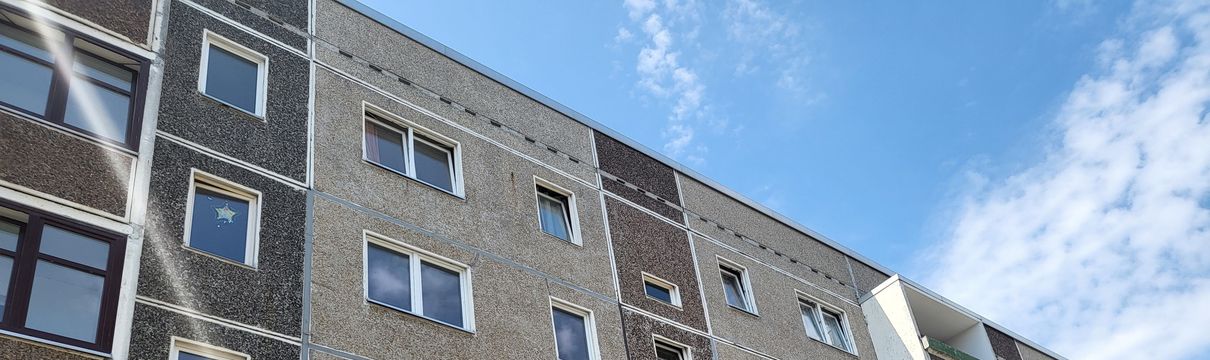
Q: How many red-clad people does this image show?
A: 0